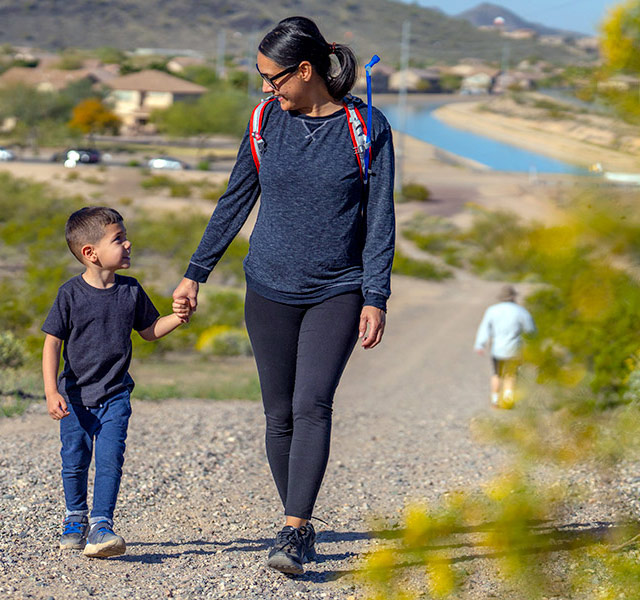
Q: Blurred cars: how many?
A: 3